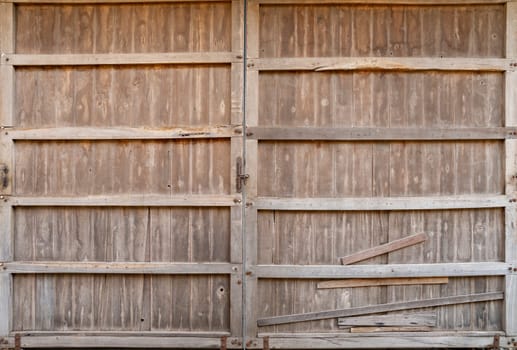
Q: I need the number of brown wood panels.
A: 10